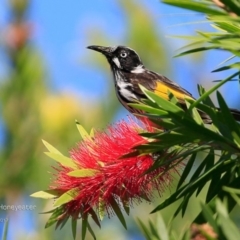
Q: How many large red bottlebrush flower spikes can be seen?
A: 1